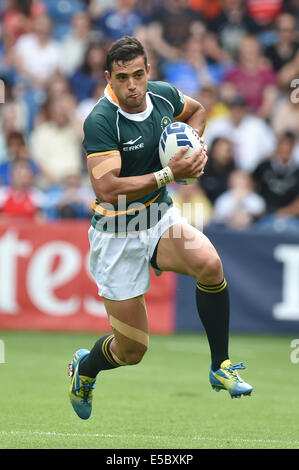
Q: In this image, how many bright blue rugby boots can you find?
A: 2